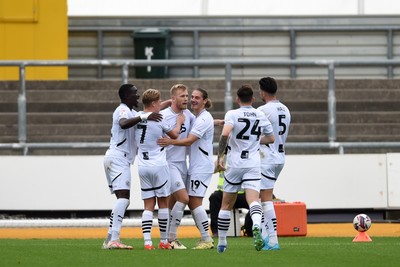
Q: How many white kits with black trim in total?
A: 6